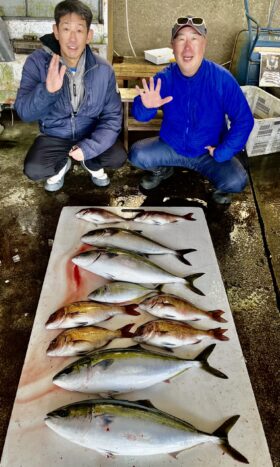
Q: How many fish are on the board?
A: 11